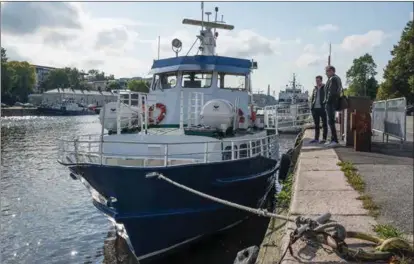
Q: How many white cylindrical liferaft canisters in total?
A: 2